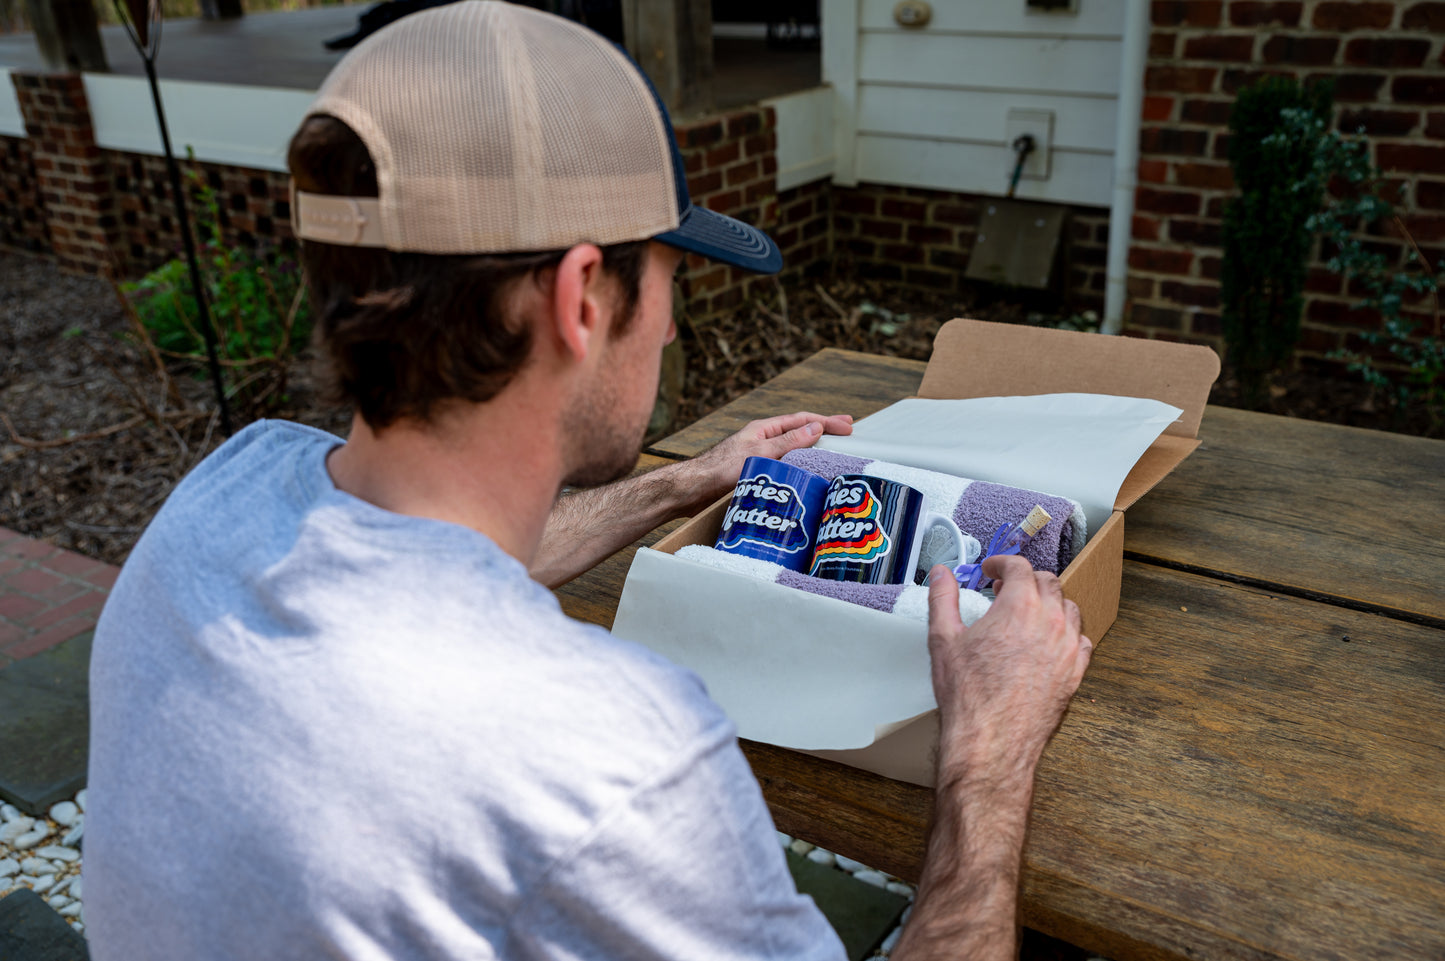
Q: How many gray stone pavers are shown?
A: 3